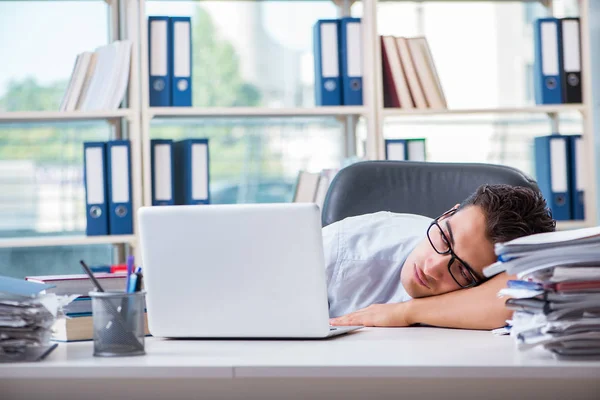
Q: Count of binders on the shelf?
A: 14